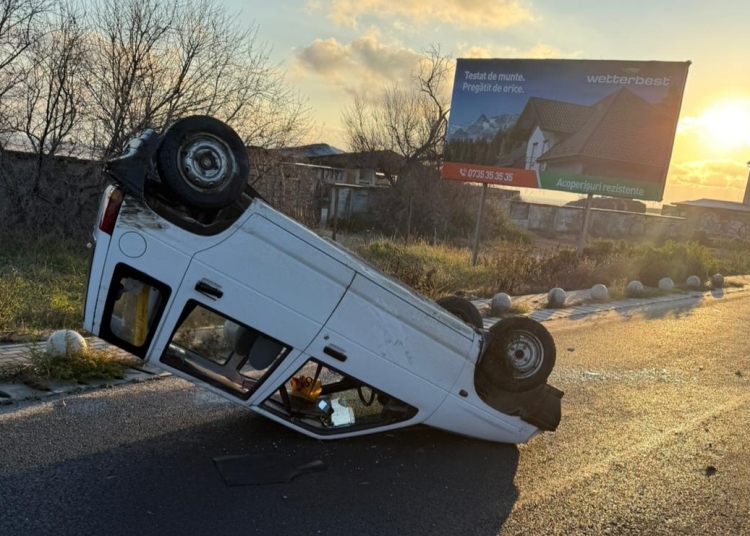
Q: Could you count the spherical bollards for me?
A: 8